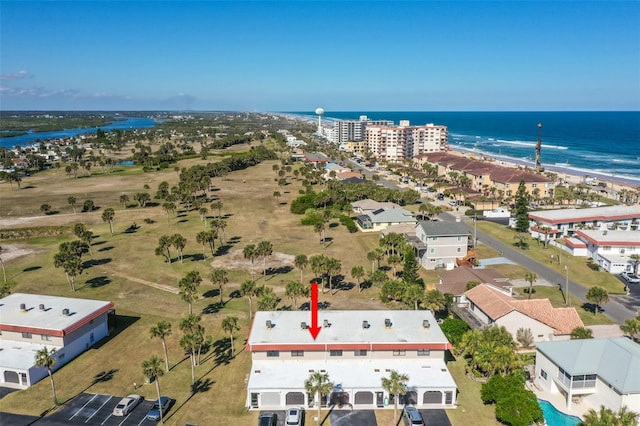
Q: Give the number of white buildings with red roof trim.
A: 4